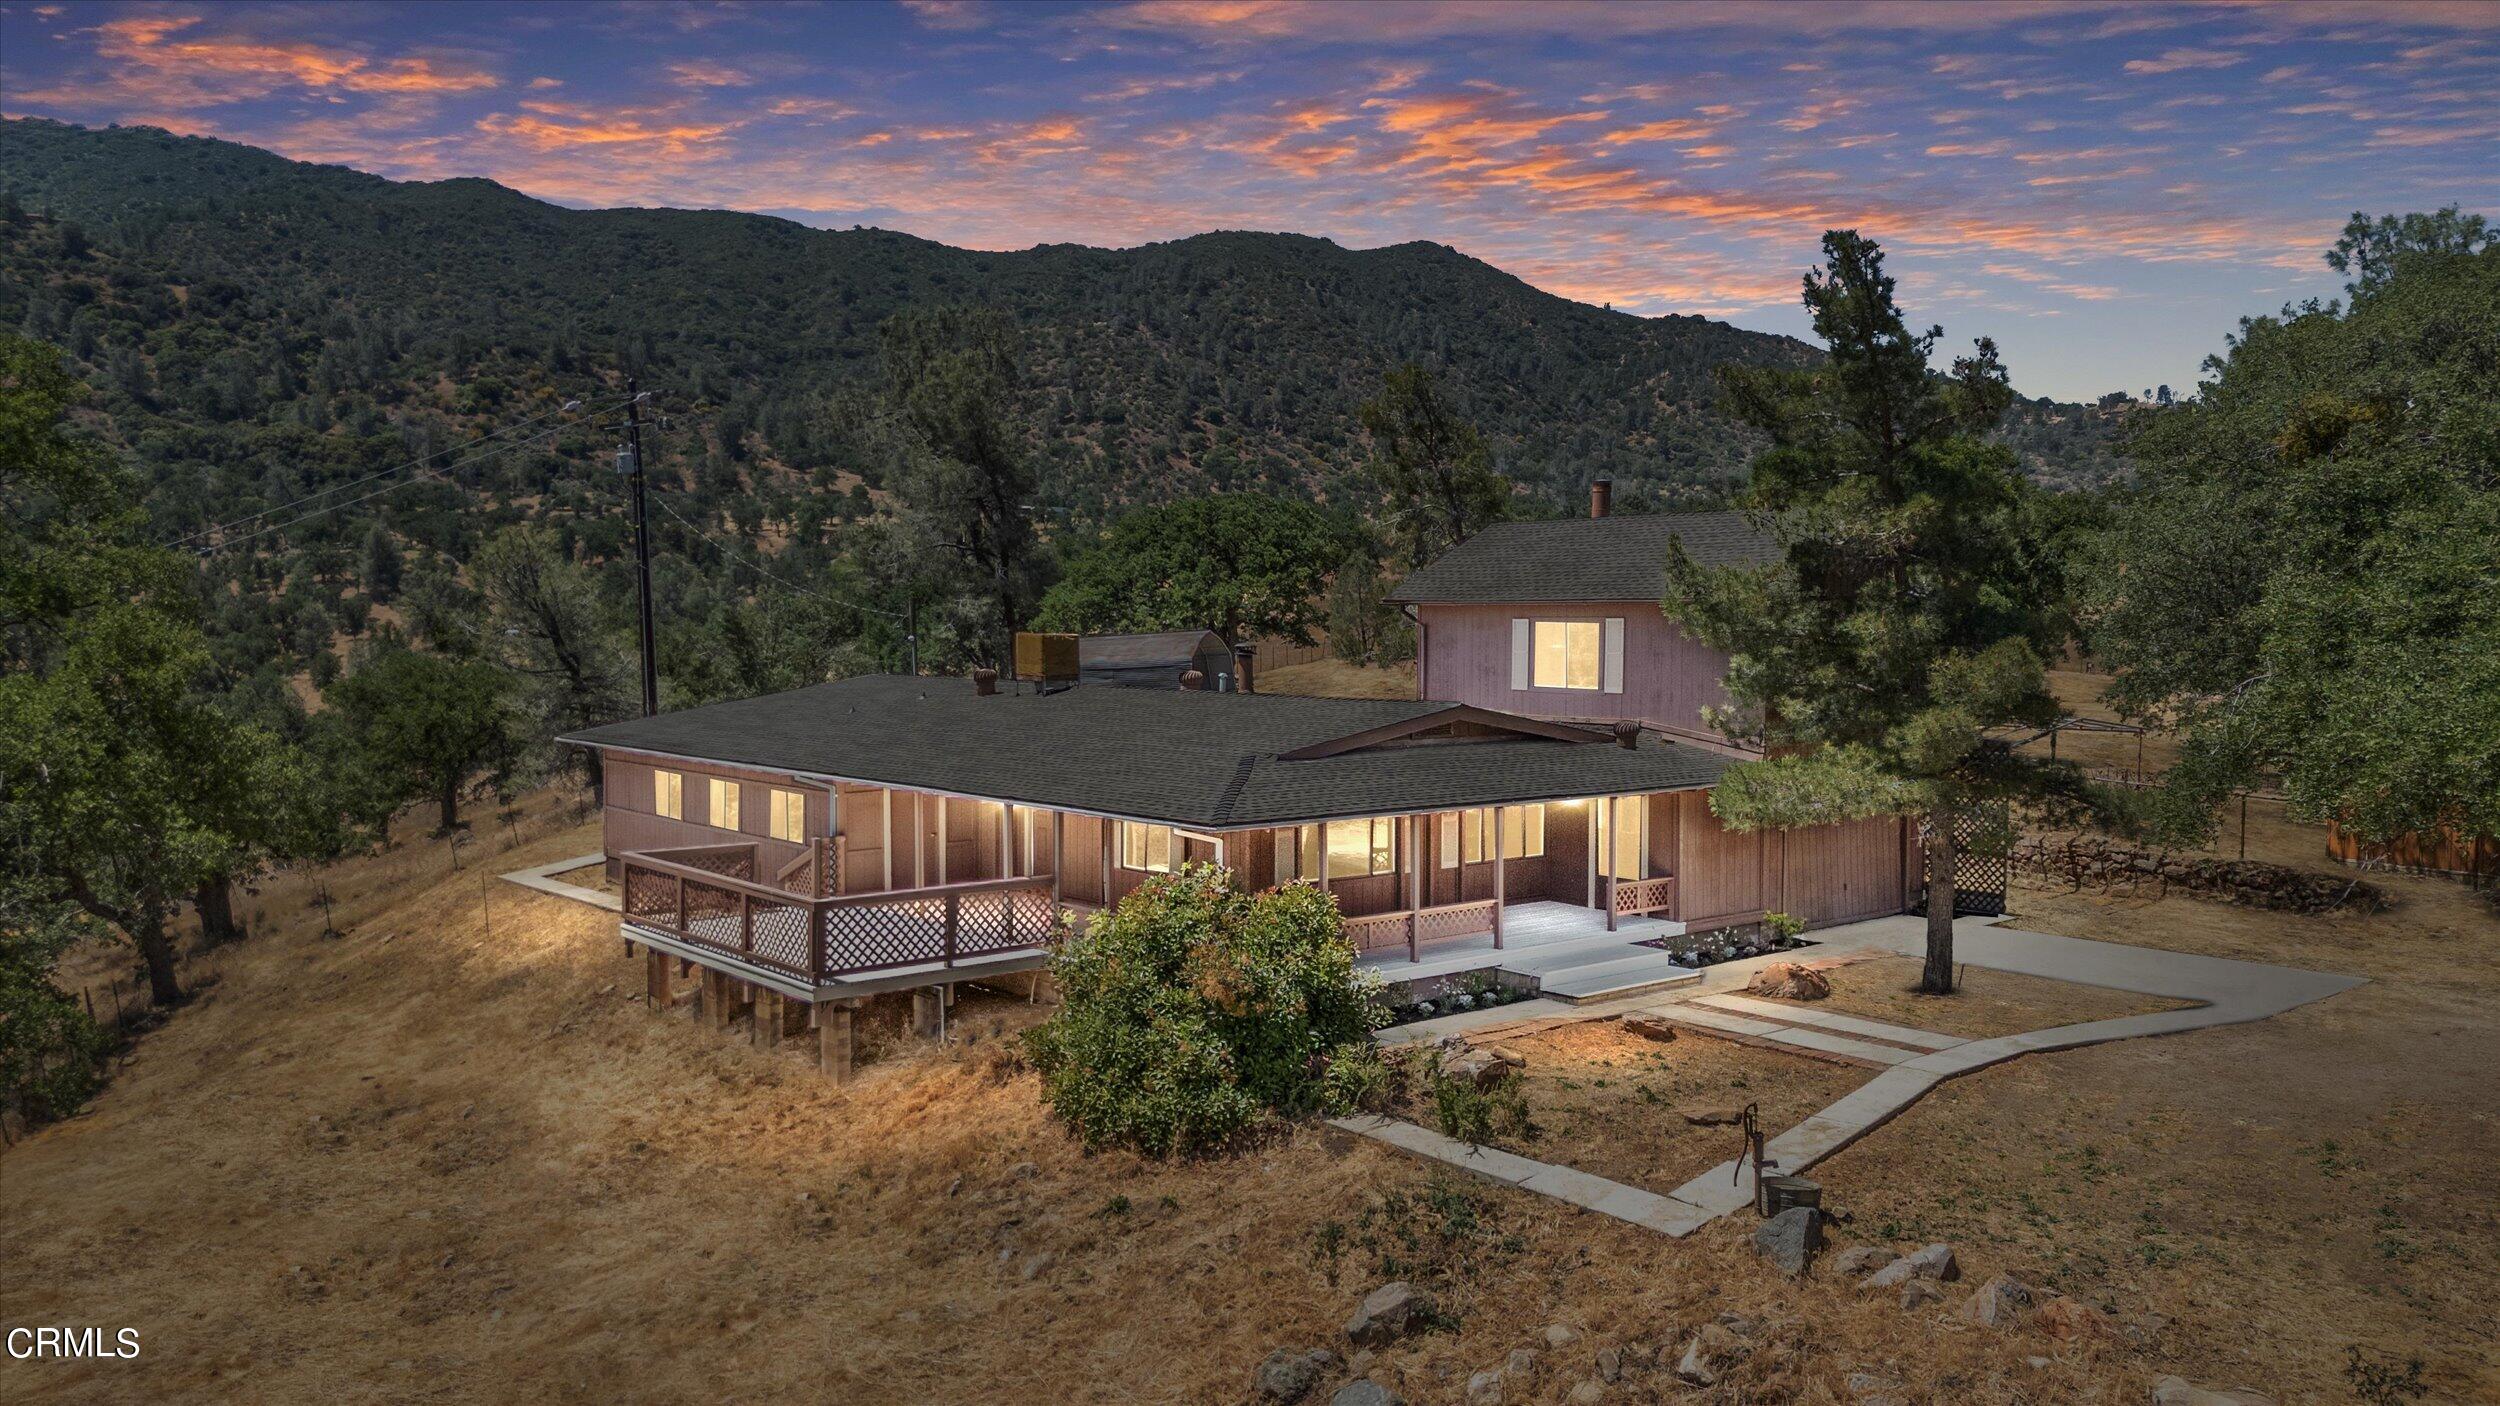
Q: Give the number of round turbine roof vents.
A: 3